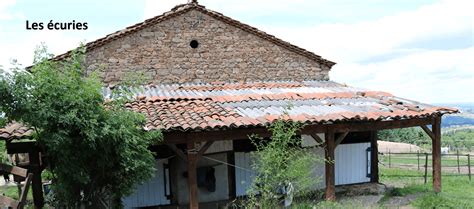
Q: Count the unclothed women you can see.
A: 0